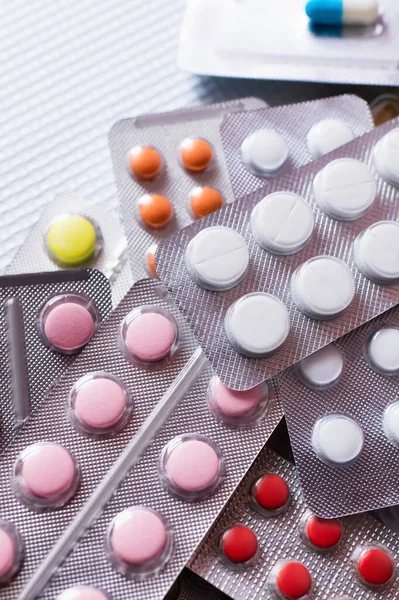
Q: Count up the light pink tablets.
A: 9